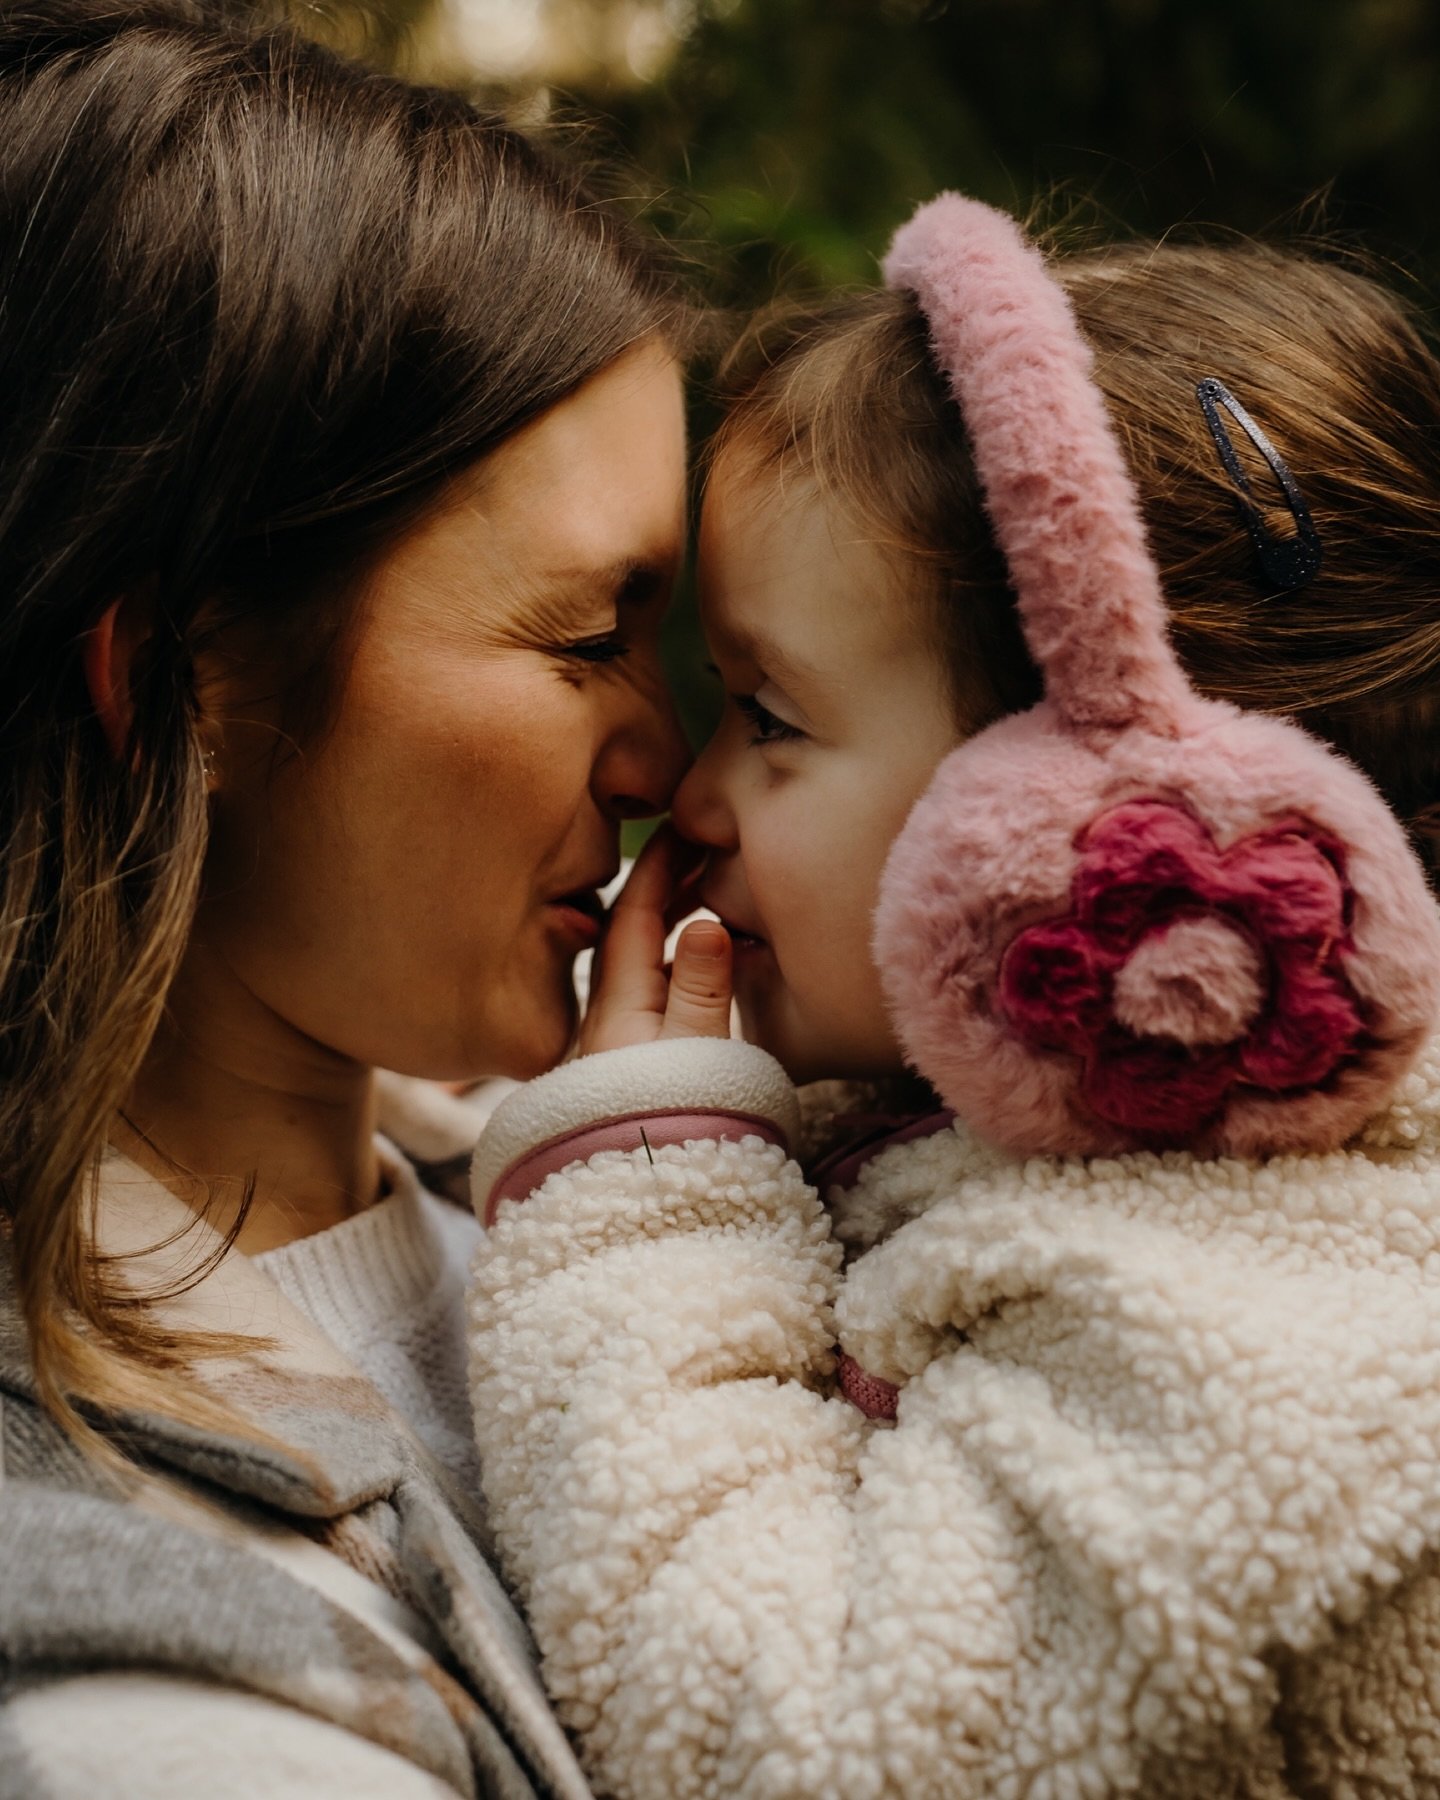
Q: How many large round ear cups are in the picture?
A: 1